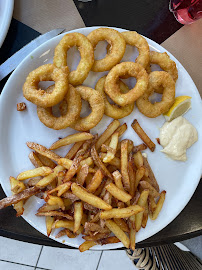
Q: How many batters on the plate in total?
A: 10